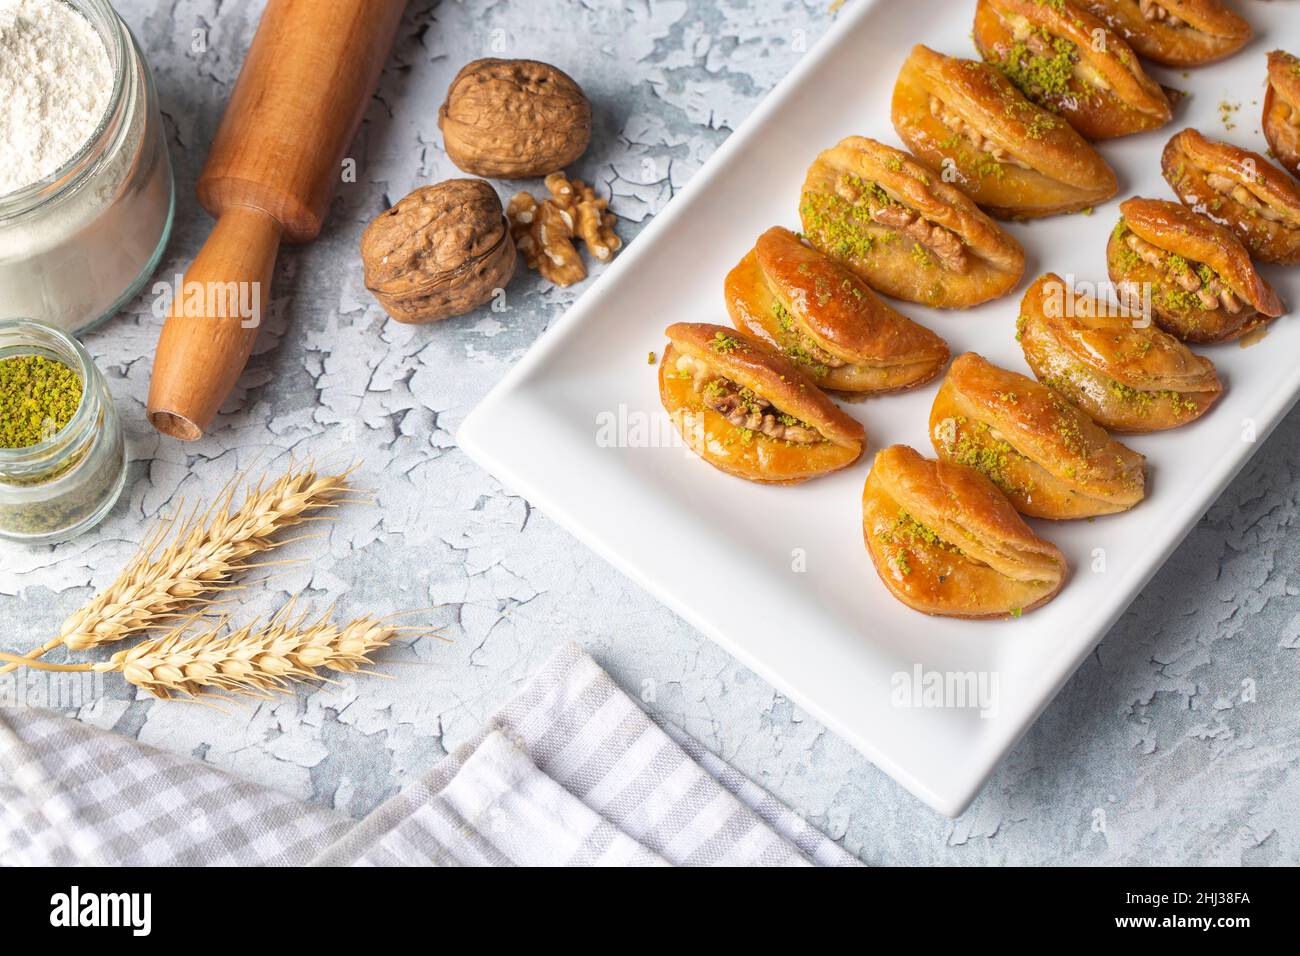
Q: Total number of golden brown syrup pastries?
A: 12